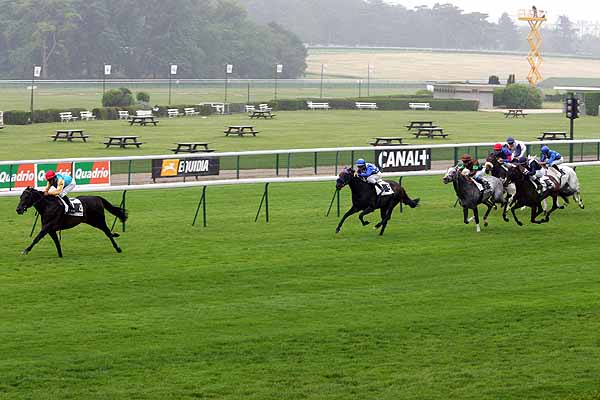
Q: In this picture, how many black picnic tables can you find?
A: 11